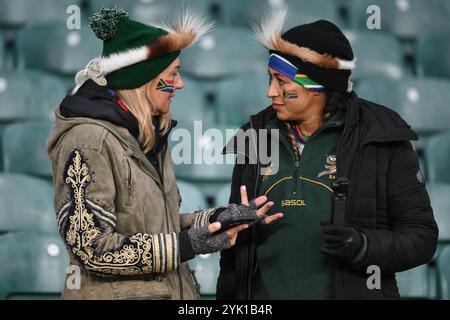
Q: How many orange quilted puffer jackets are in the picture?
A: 0